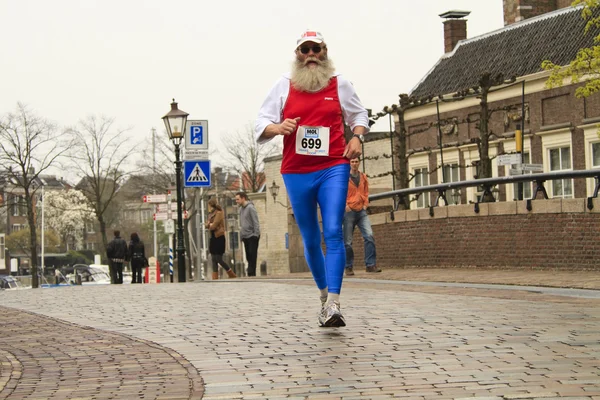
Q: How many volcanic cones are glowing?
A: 0